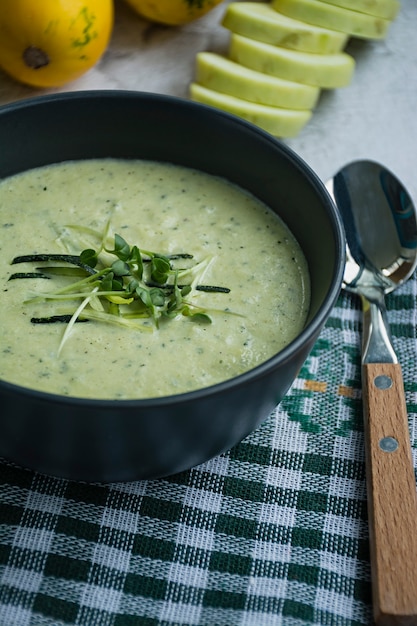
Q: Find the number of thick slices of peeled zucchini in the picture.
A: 6